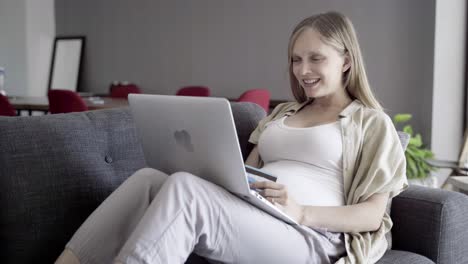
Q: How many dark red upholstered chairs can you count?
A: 5